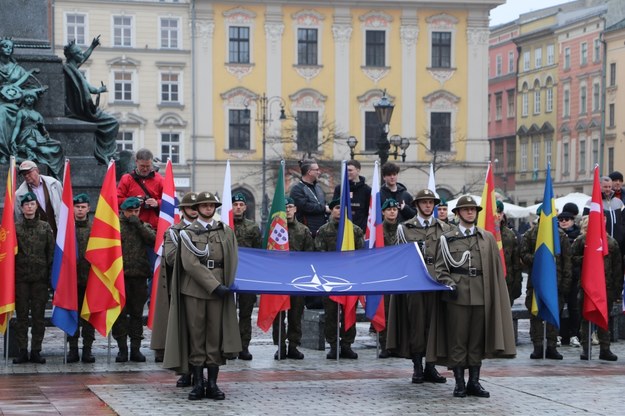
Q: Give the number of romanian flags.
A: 1